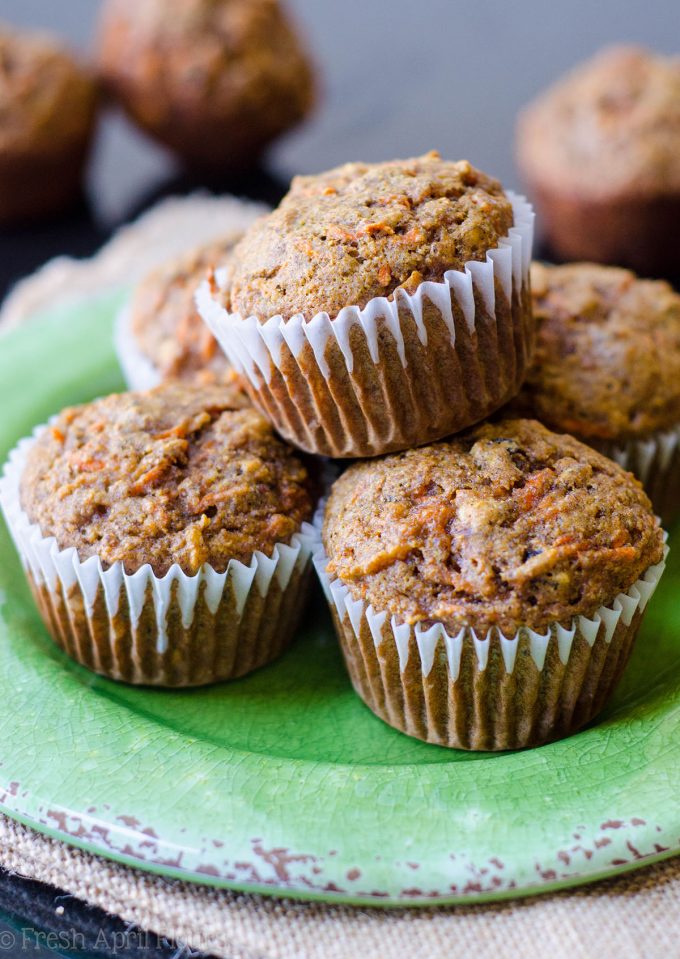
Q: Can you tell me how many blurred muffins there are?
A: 3